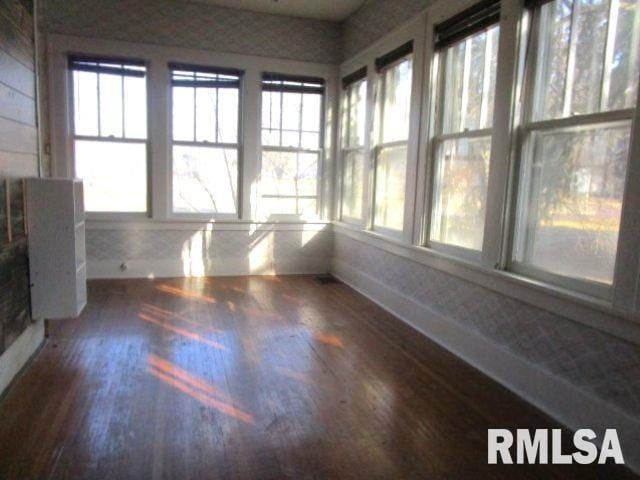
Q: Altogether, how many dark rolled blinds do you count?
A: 7